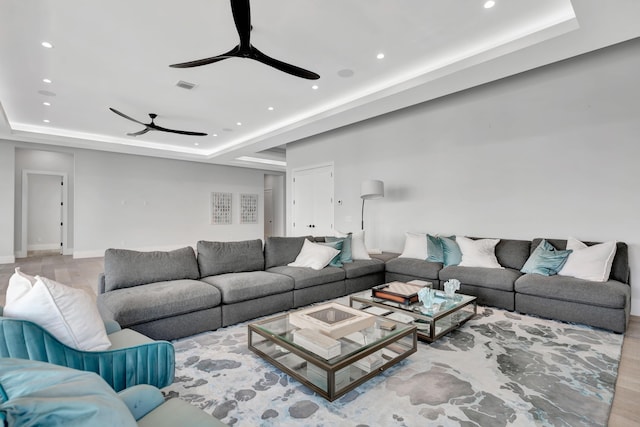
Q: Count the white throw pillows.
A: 6